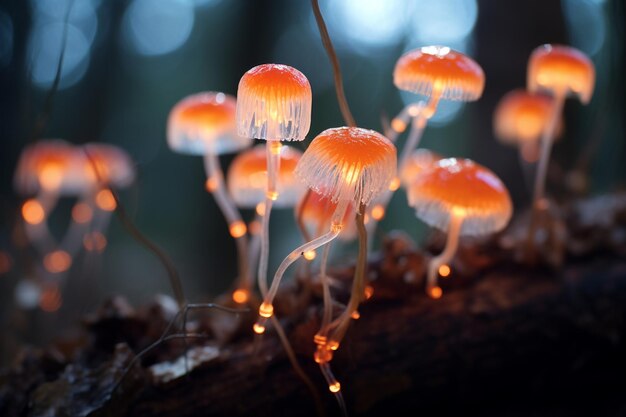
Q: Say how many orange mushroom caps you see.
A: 12